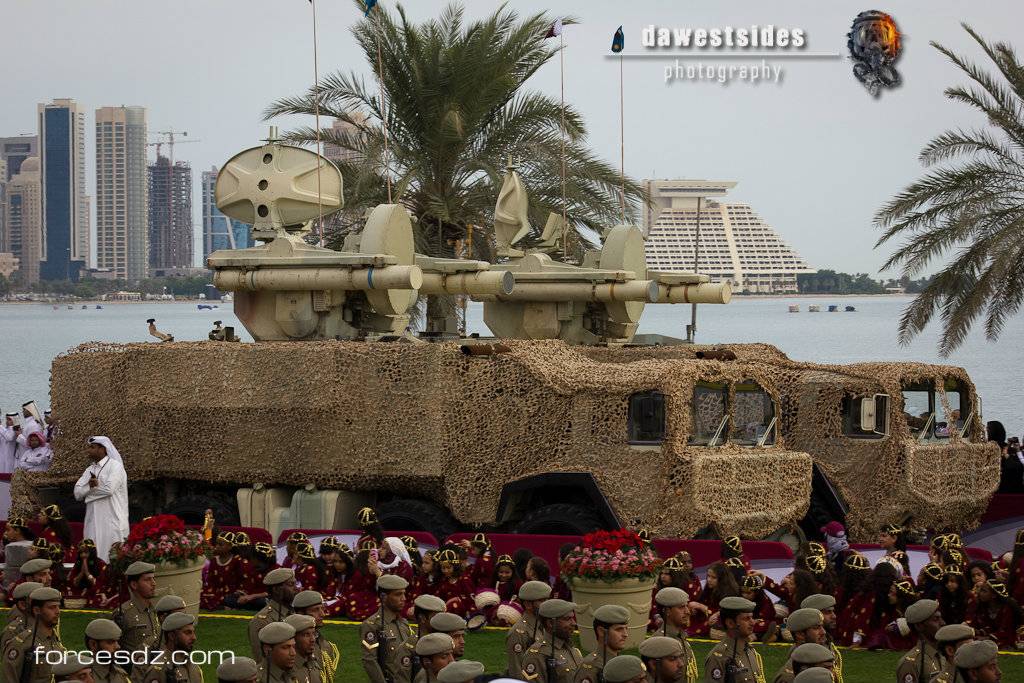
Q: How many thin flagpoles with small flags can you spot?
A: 4